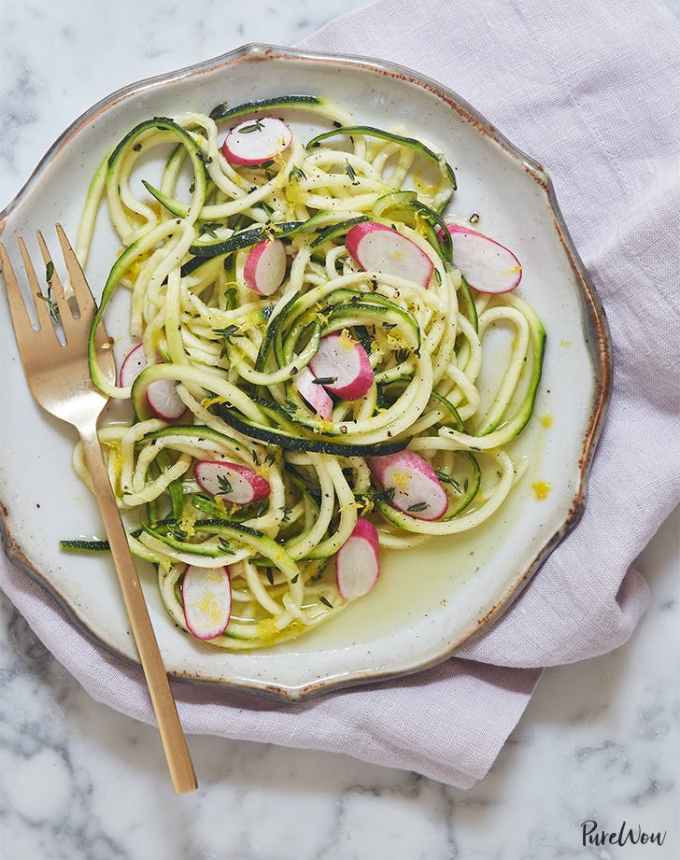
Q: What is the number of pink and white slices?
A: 12